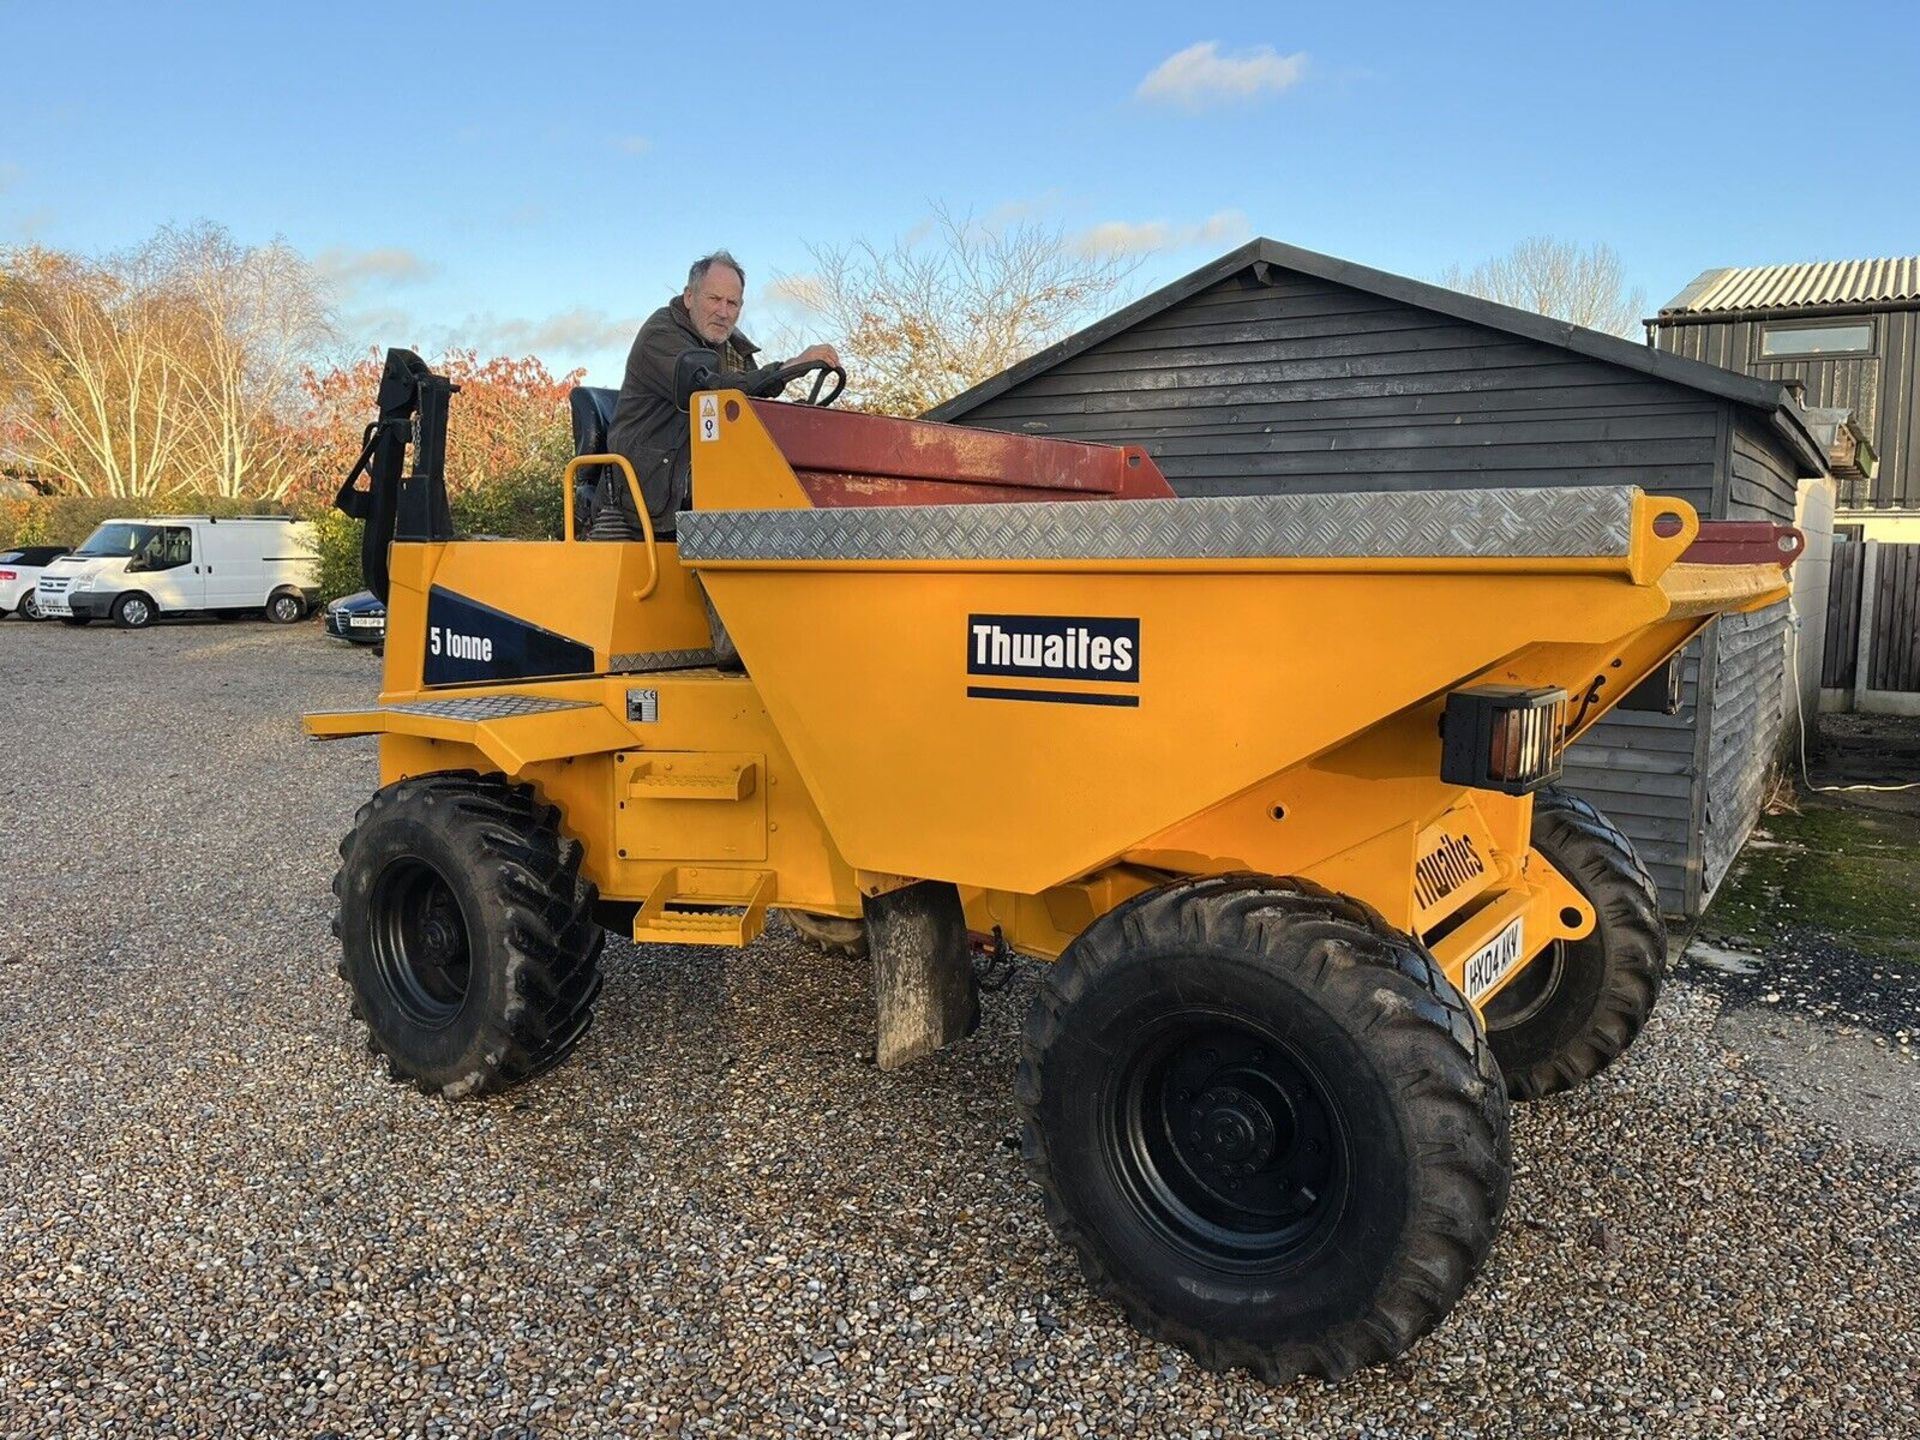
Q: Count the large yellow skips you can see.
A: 1